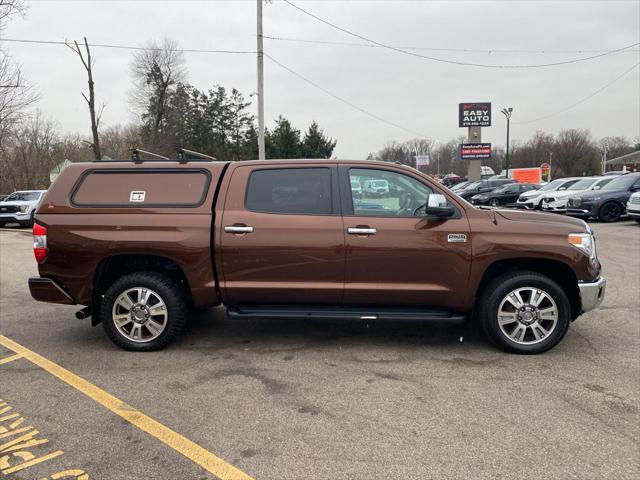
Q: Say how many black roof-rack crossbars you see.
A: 2